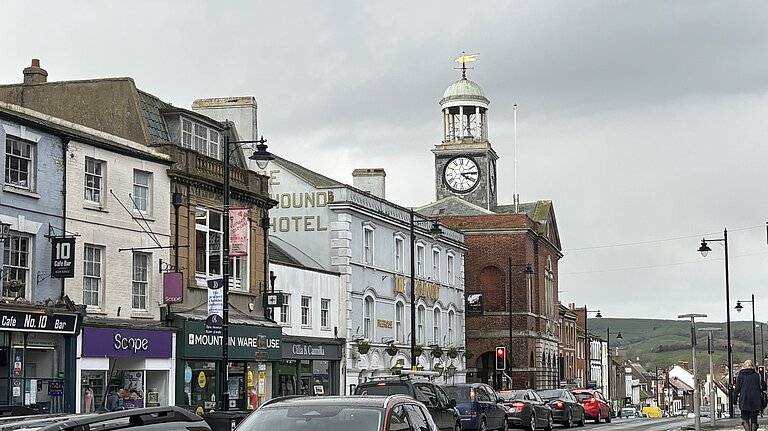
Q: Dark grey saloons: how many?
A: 2